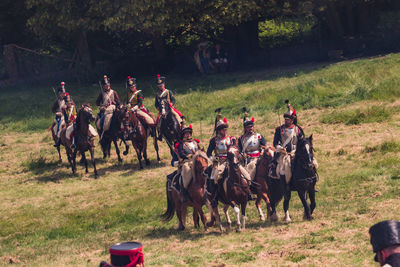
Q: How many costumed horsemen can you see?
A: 9